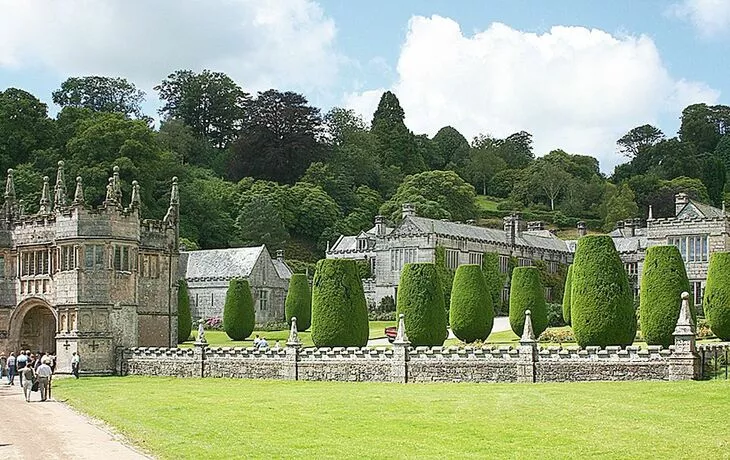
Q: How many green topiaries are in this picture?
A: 11